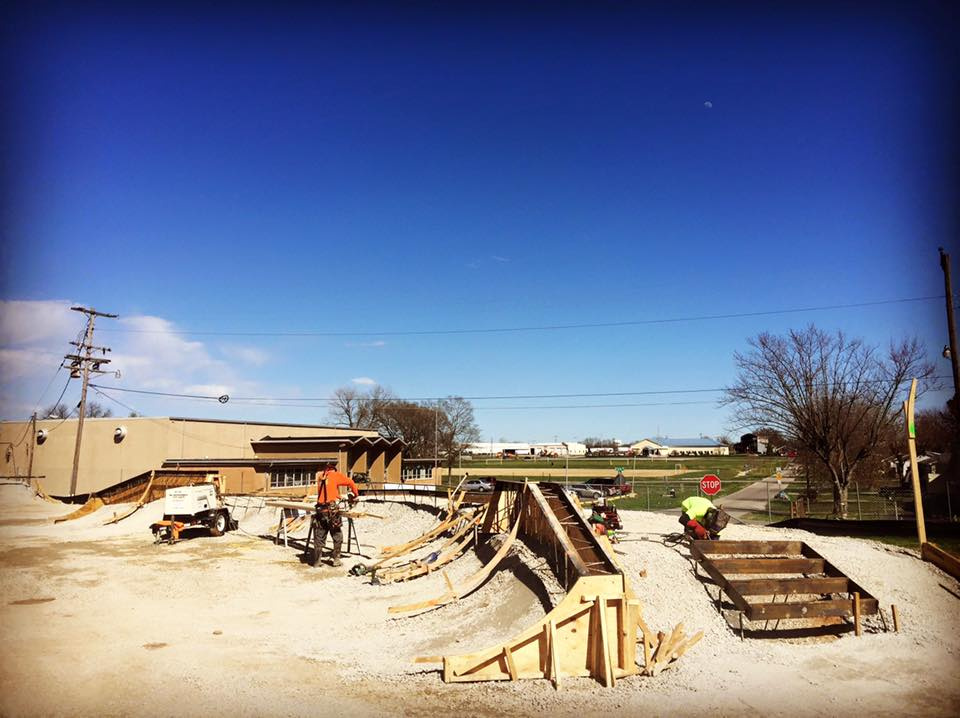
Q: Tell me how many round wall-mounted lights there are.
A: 2